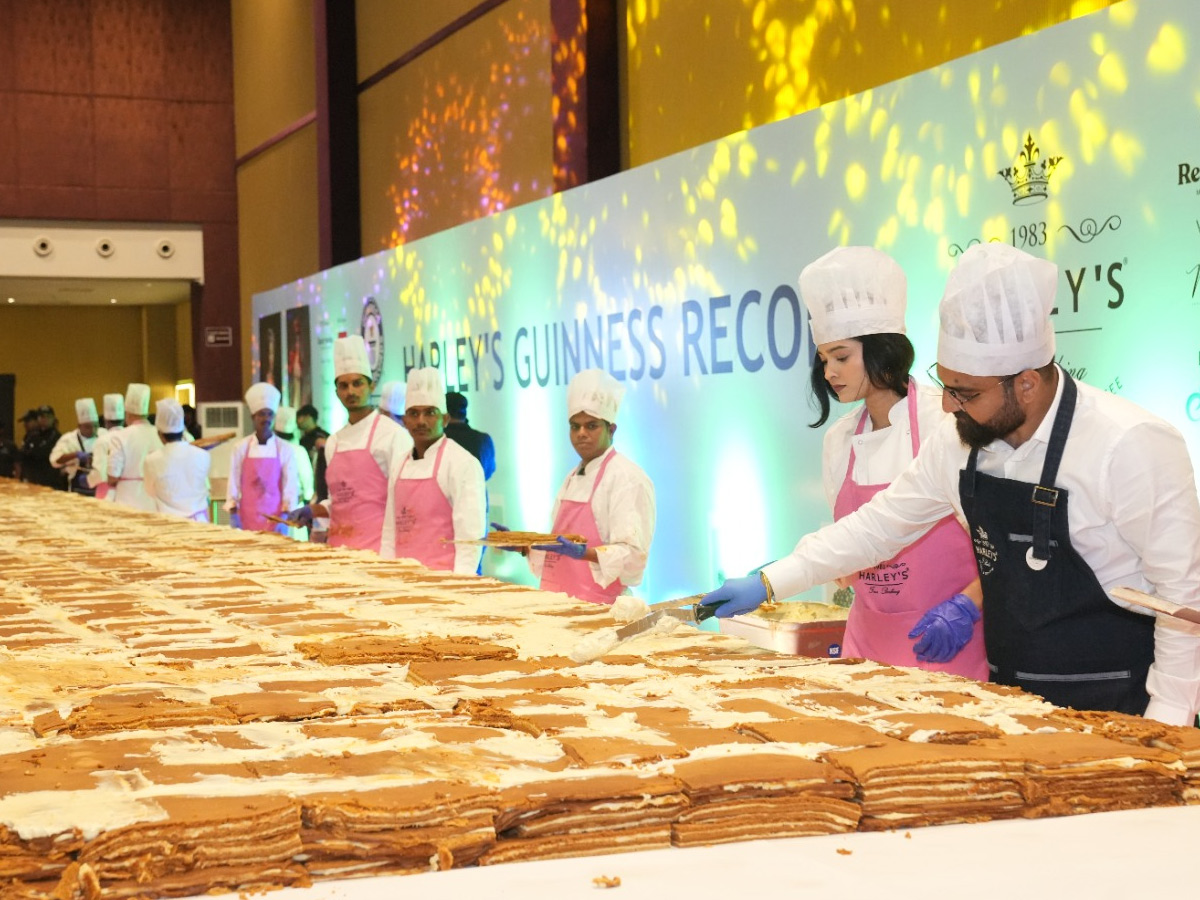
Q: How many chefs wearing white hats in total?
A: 12